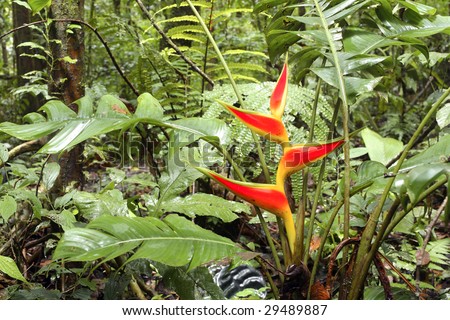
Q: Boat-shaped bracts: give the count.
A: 4